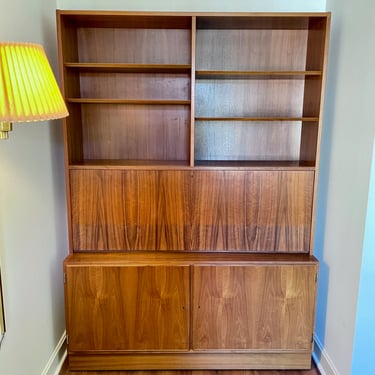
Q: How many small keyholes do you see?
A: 3